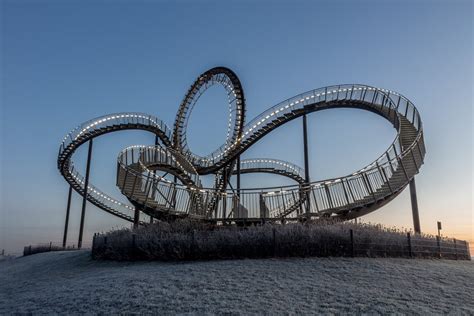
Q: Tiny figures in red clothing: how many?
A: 0